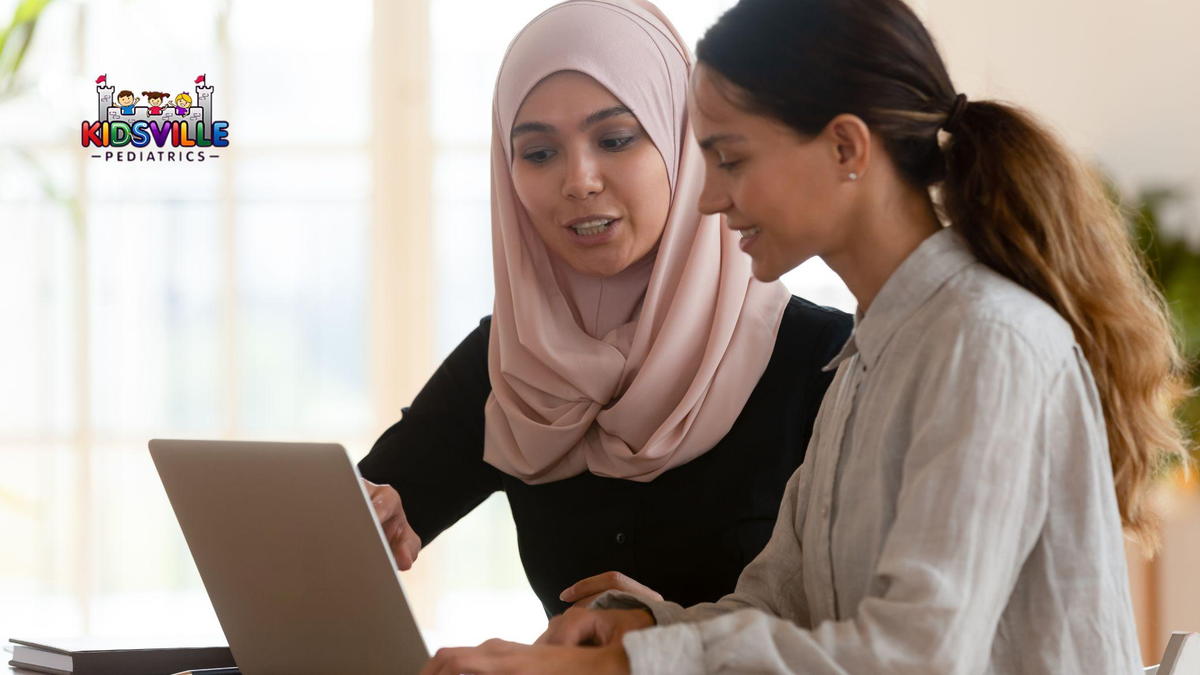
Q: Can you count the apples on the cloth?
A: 0